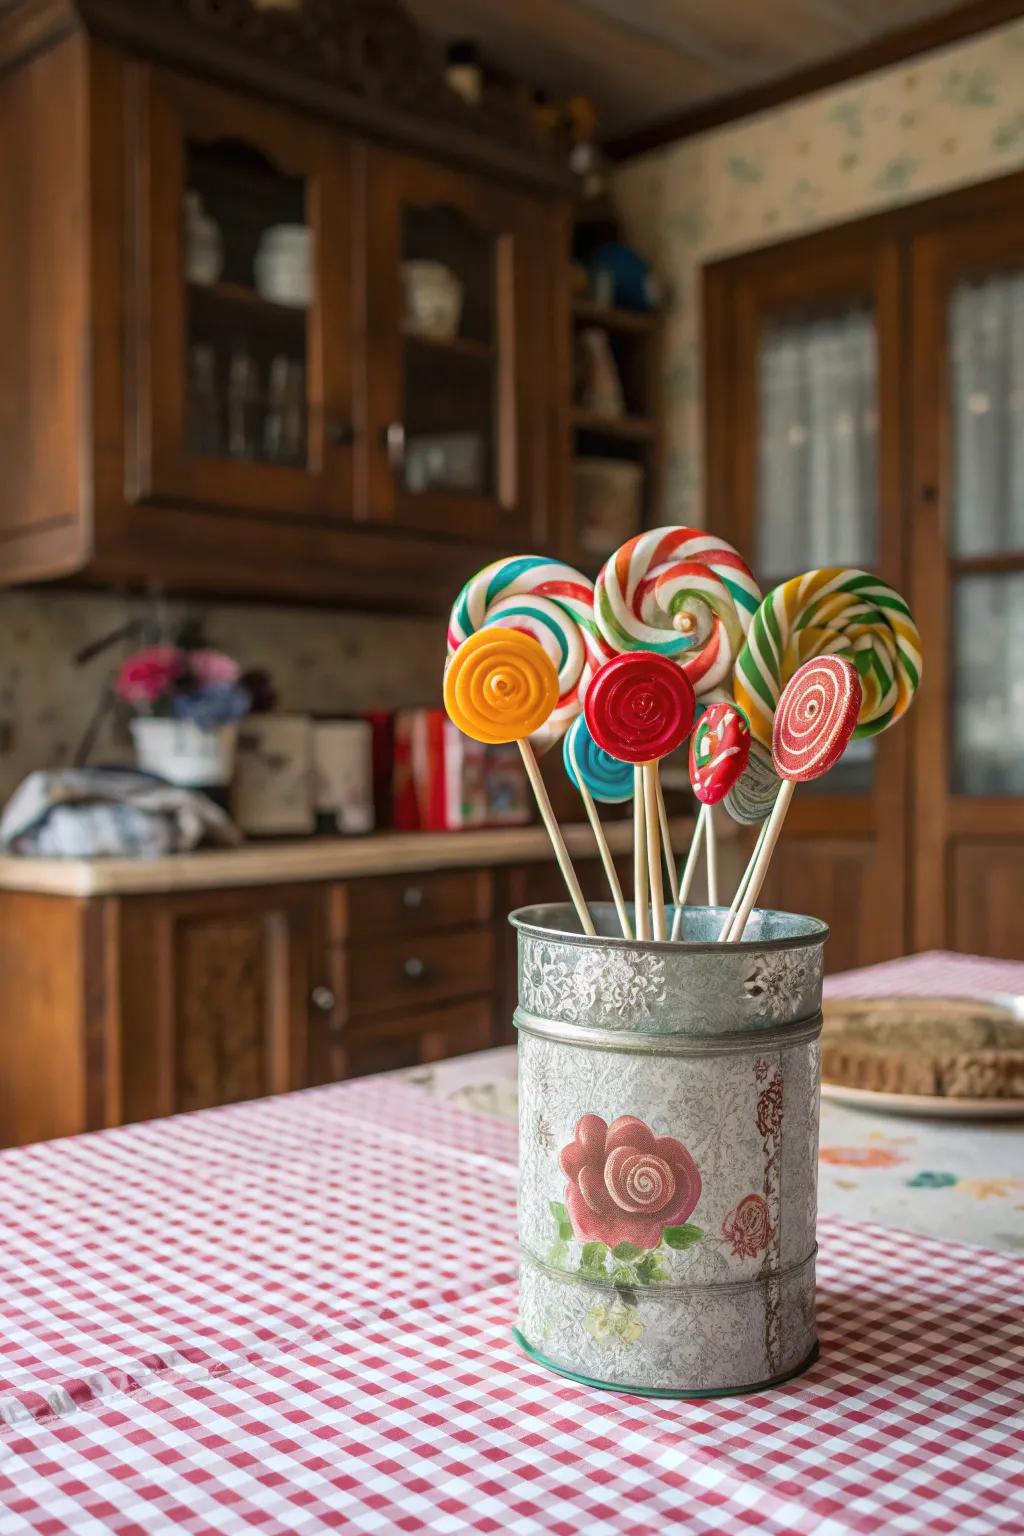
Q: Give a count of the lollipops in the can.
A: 9